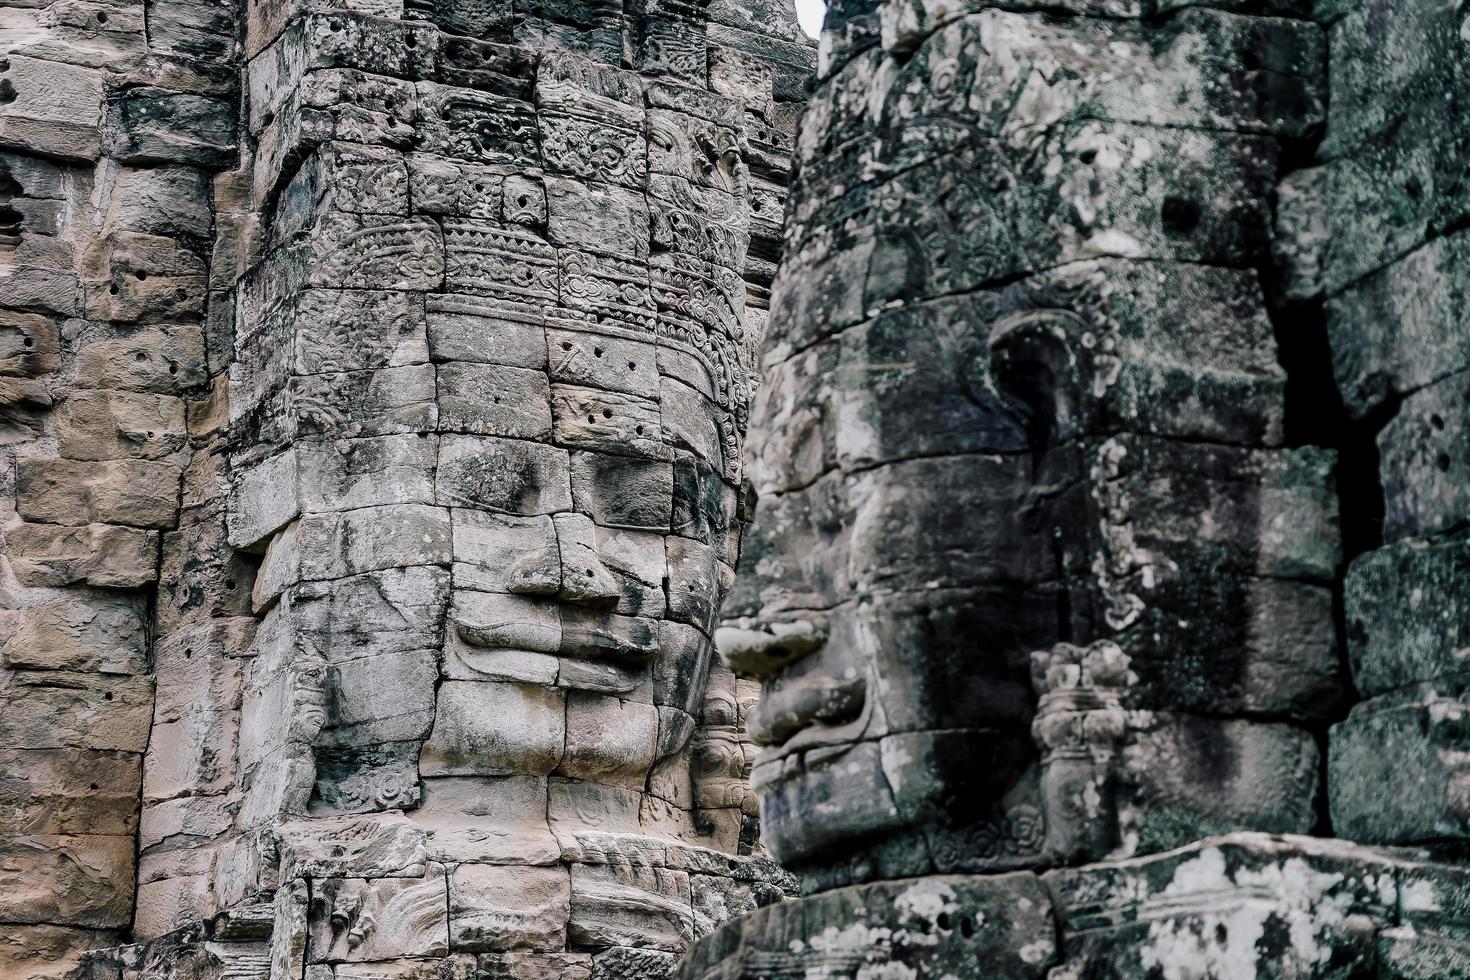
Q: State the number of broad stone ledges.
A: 2